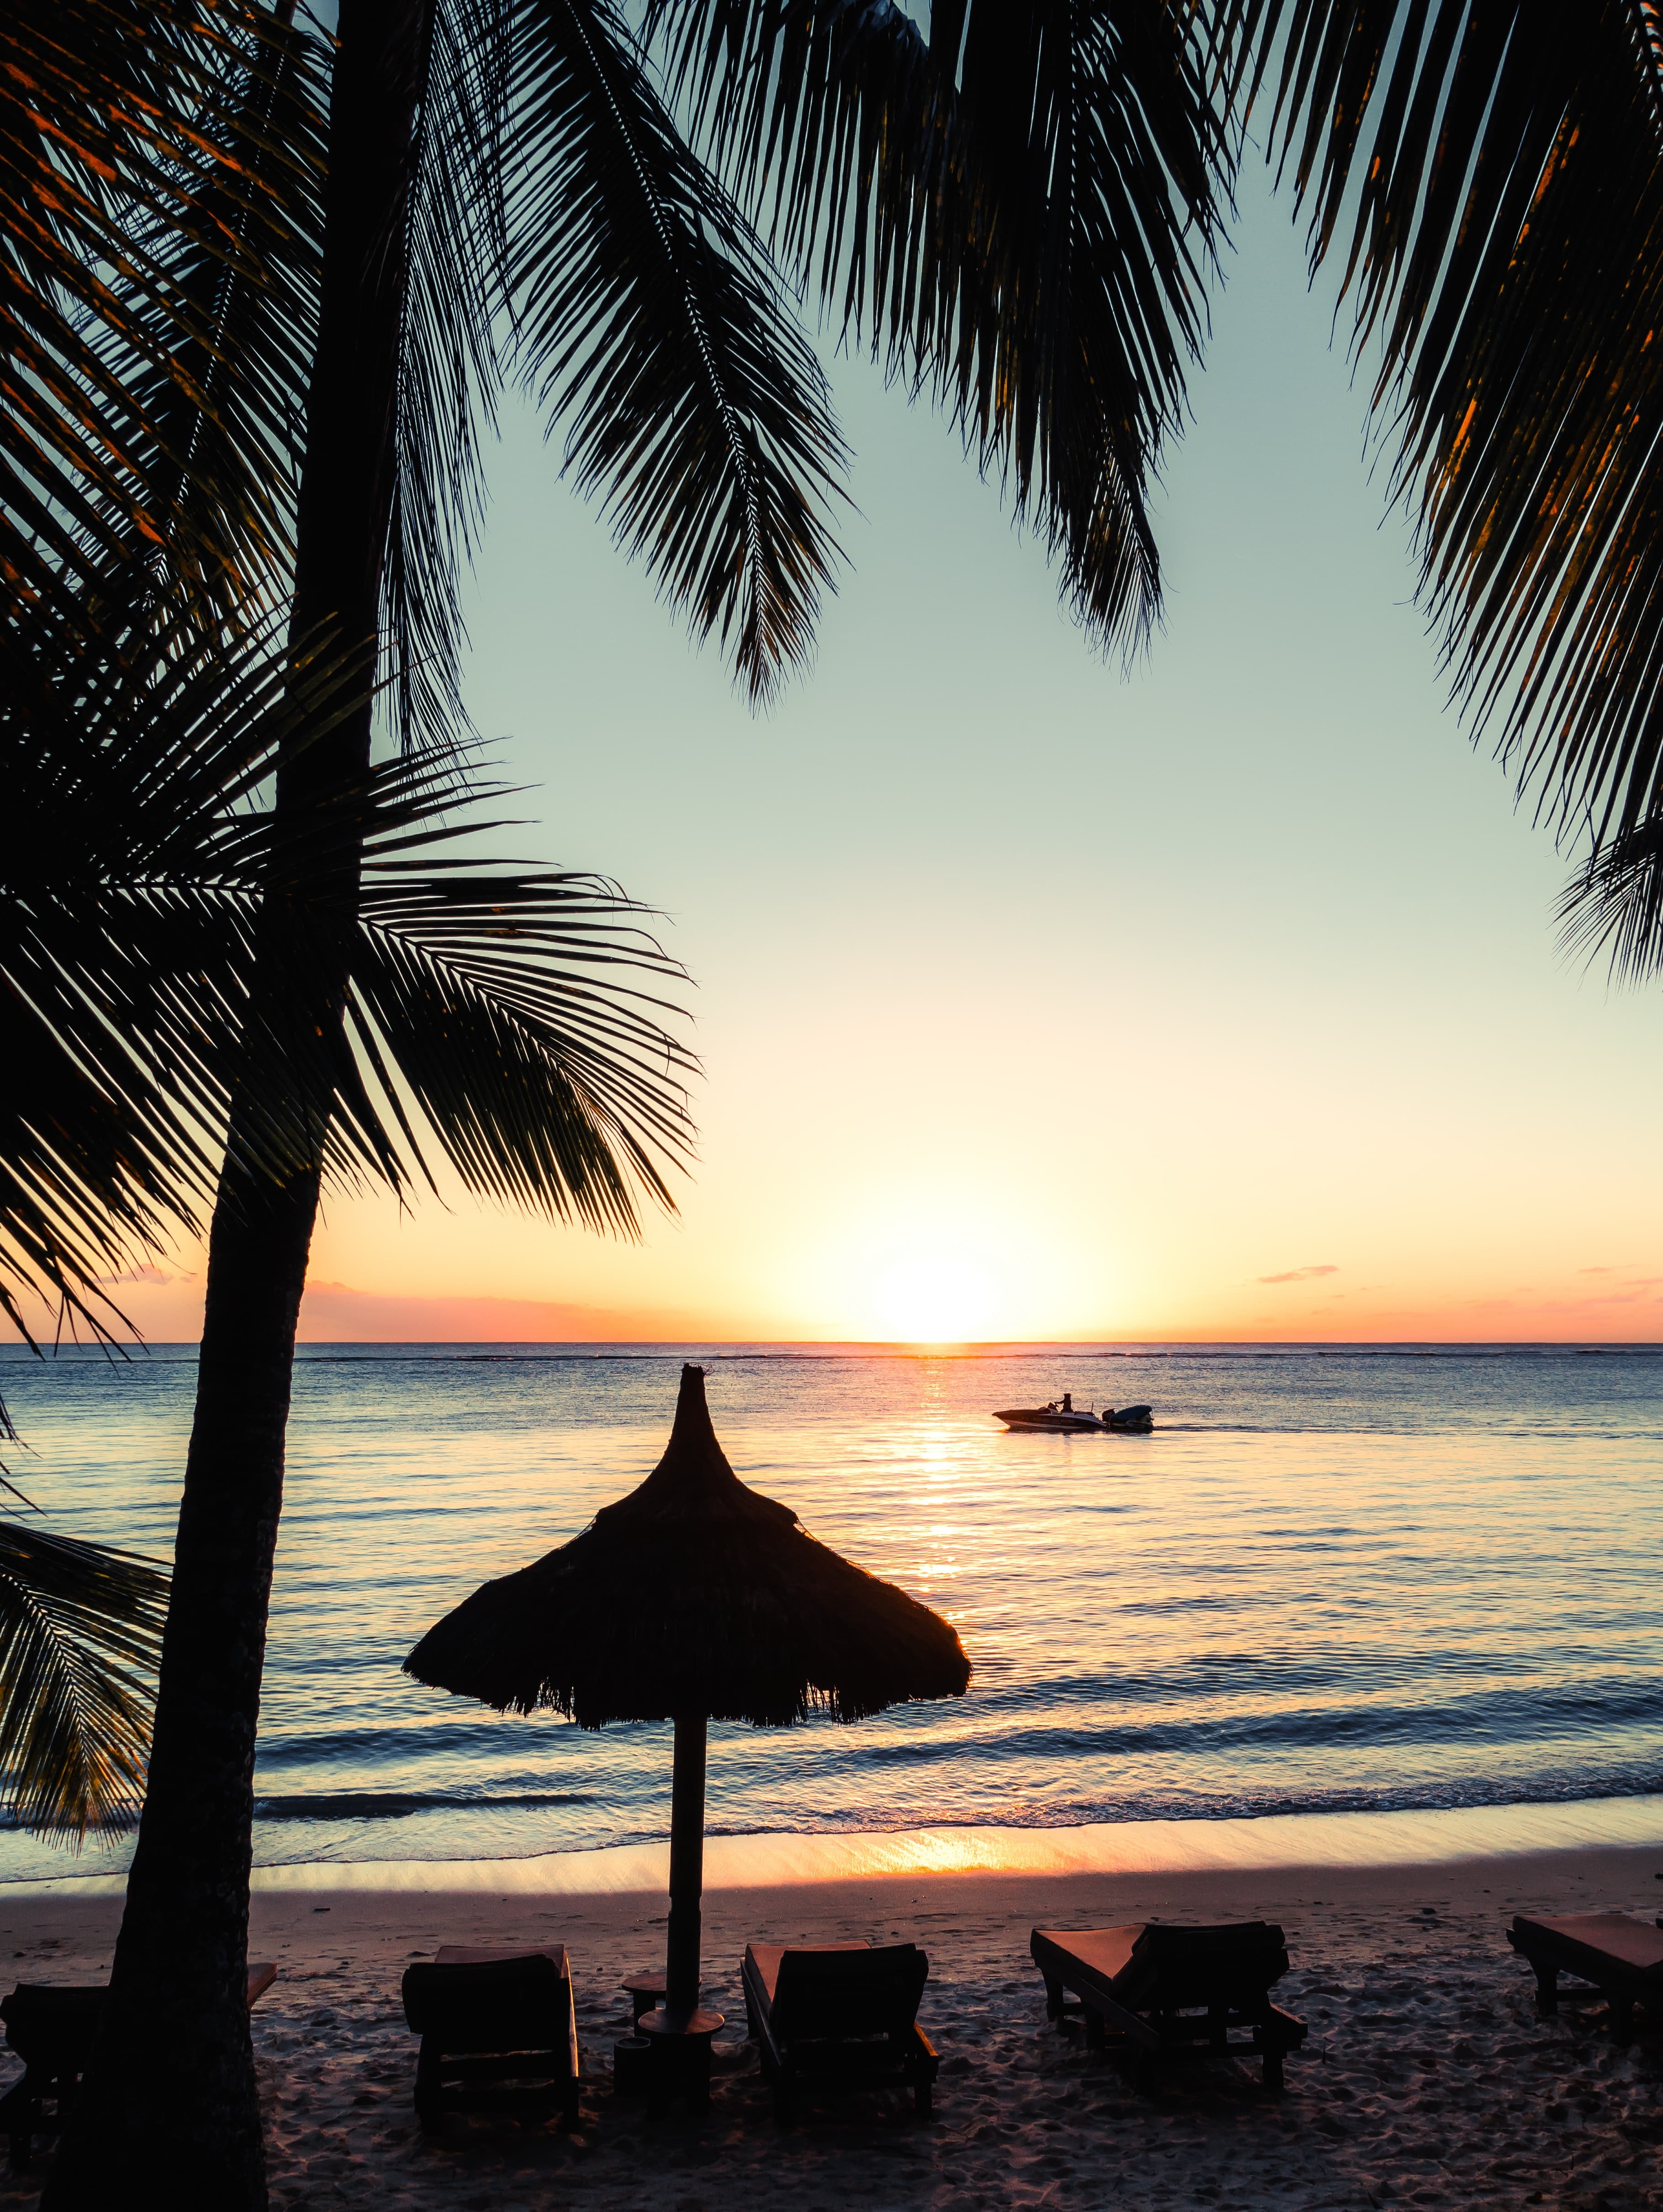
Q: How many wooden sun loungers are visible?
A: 5